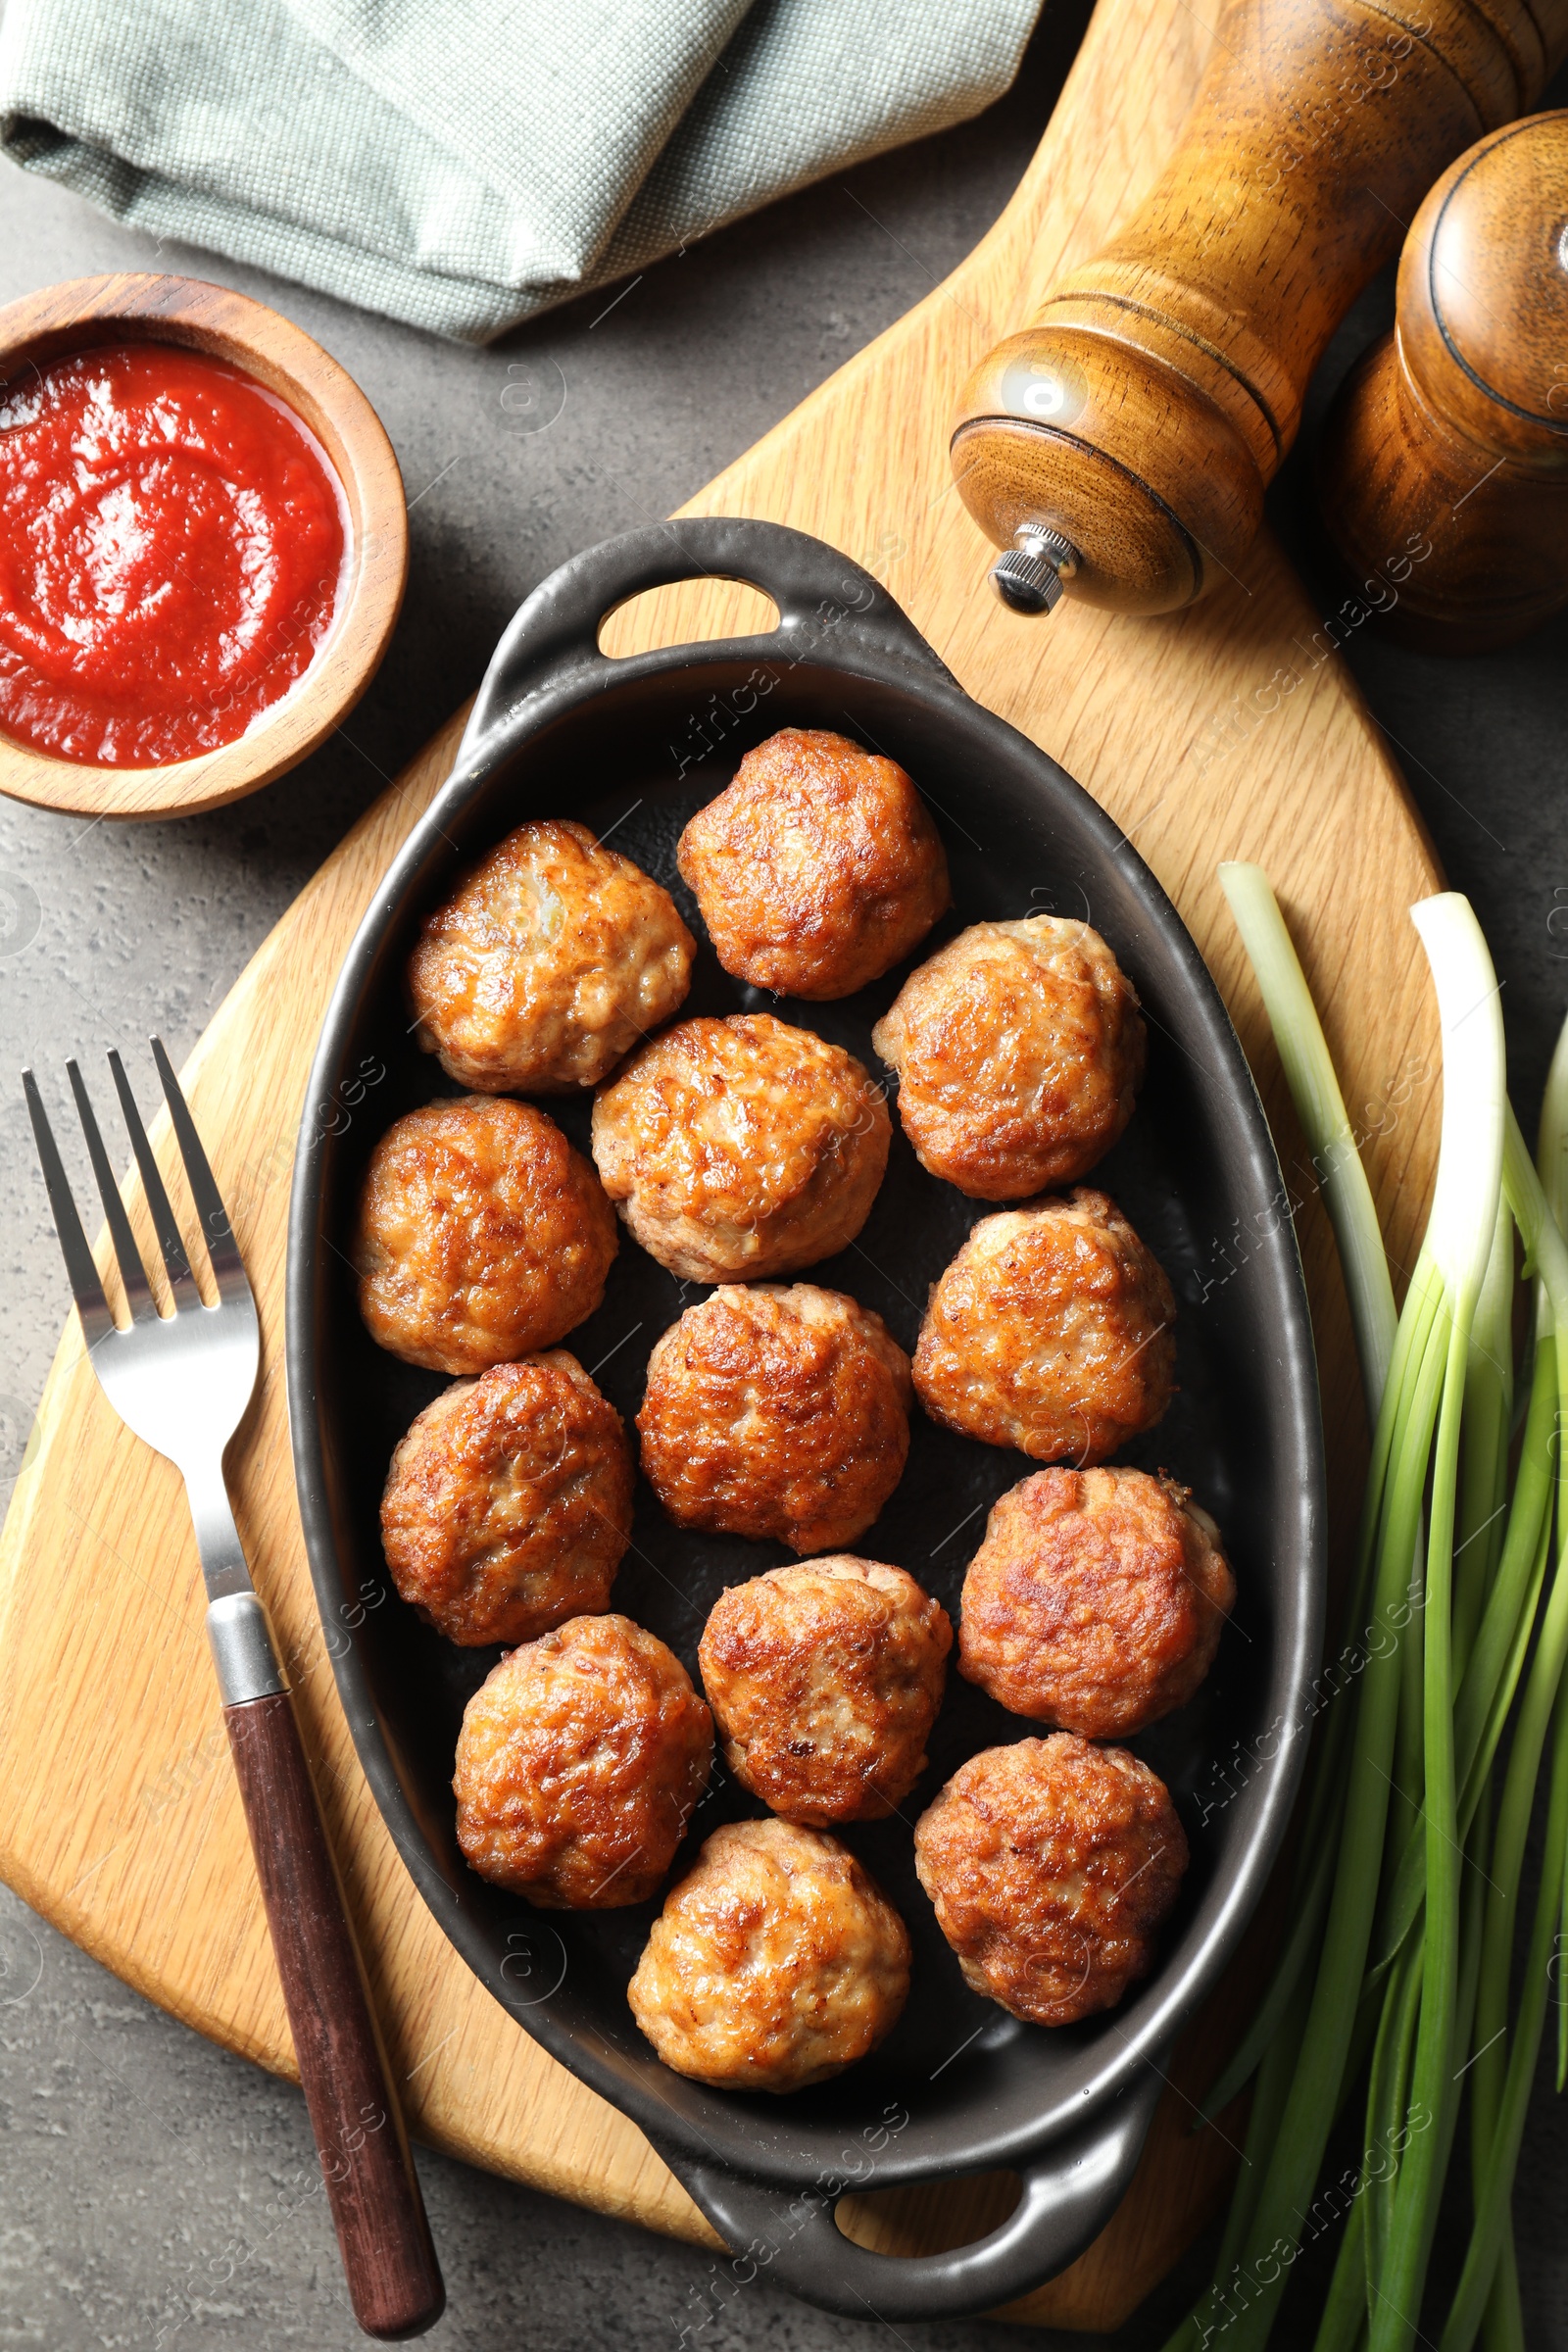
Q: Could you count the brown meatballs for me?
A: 13